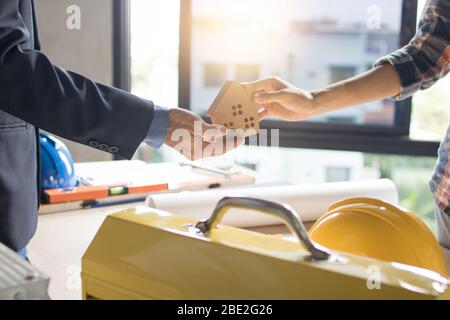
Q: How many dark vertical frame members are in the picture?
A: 3